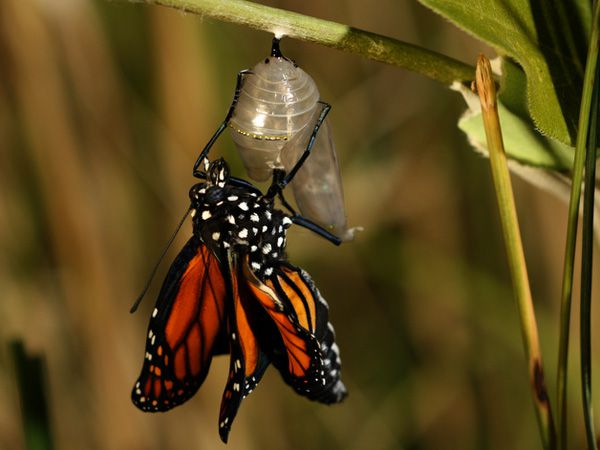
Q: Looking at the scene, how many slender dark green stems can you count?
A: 2